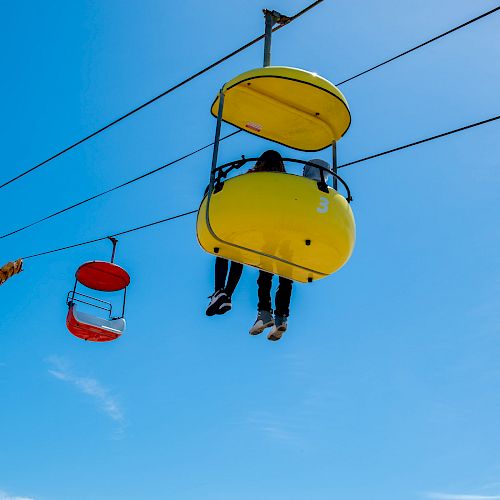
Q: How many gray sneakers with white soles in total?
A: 2